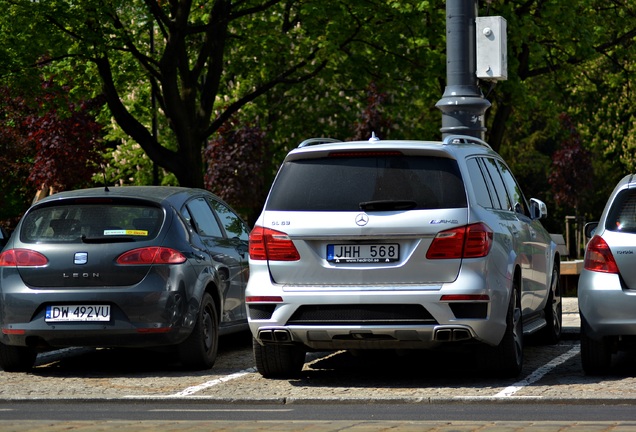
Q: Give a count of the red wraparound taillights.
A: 5